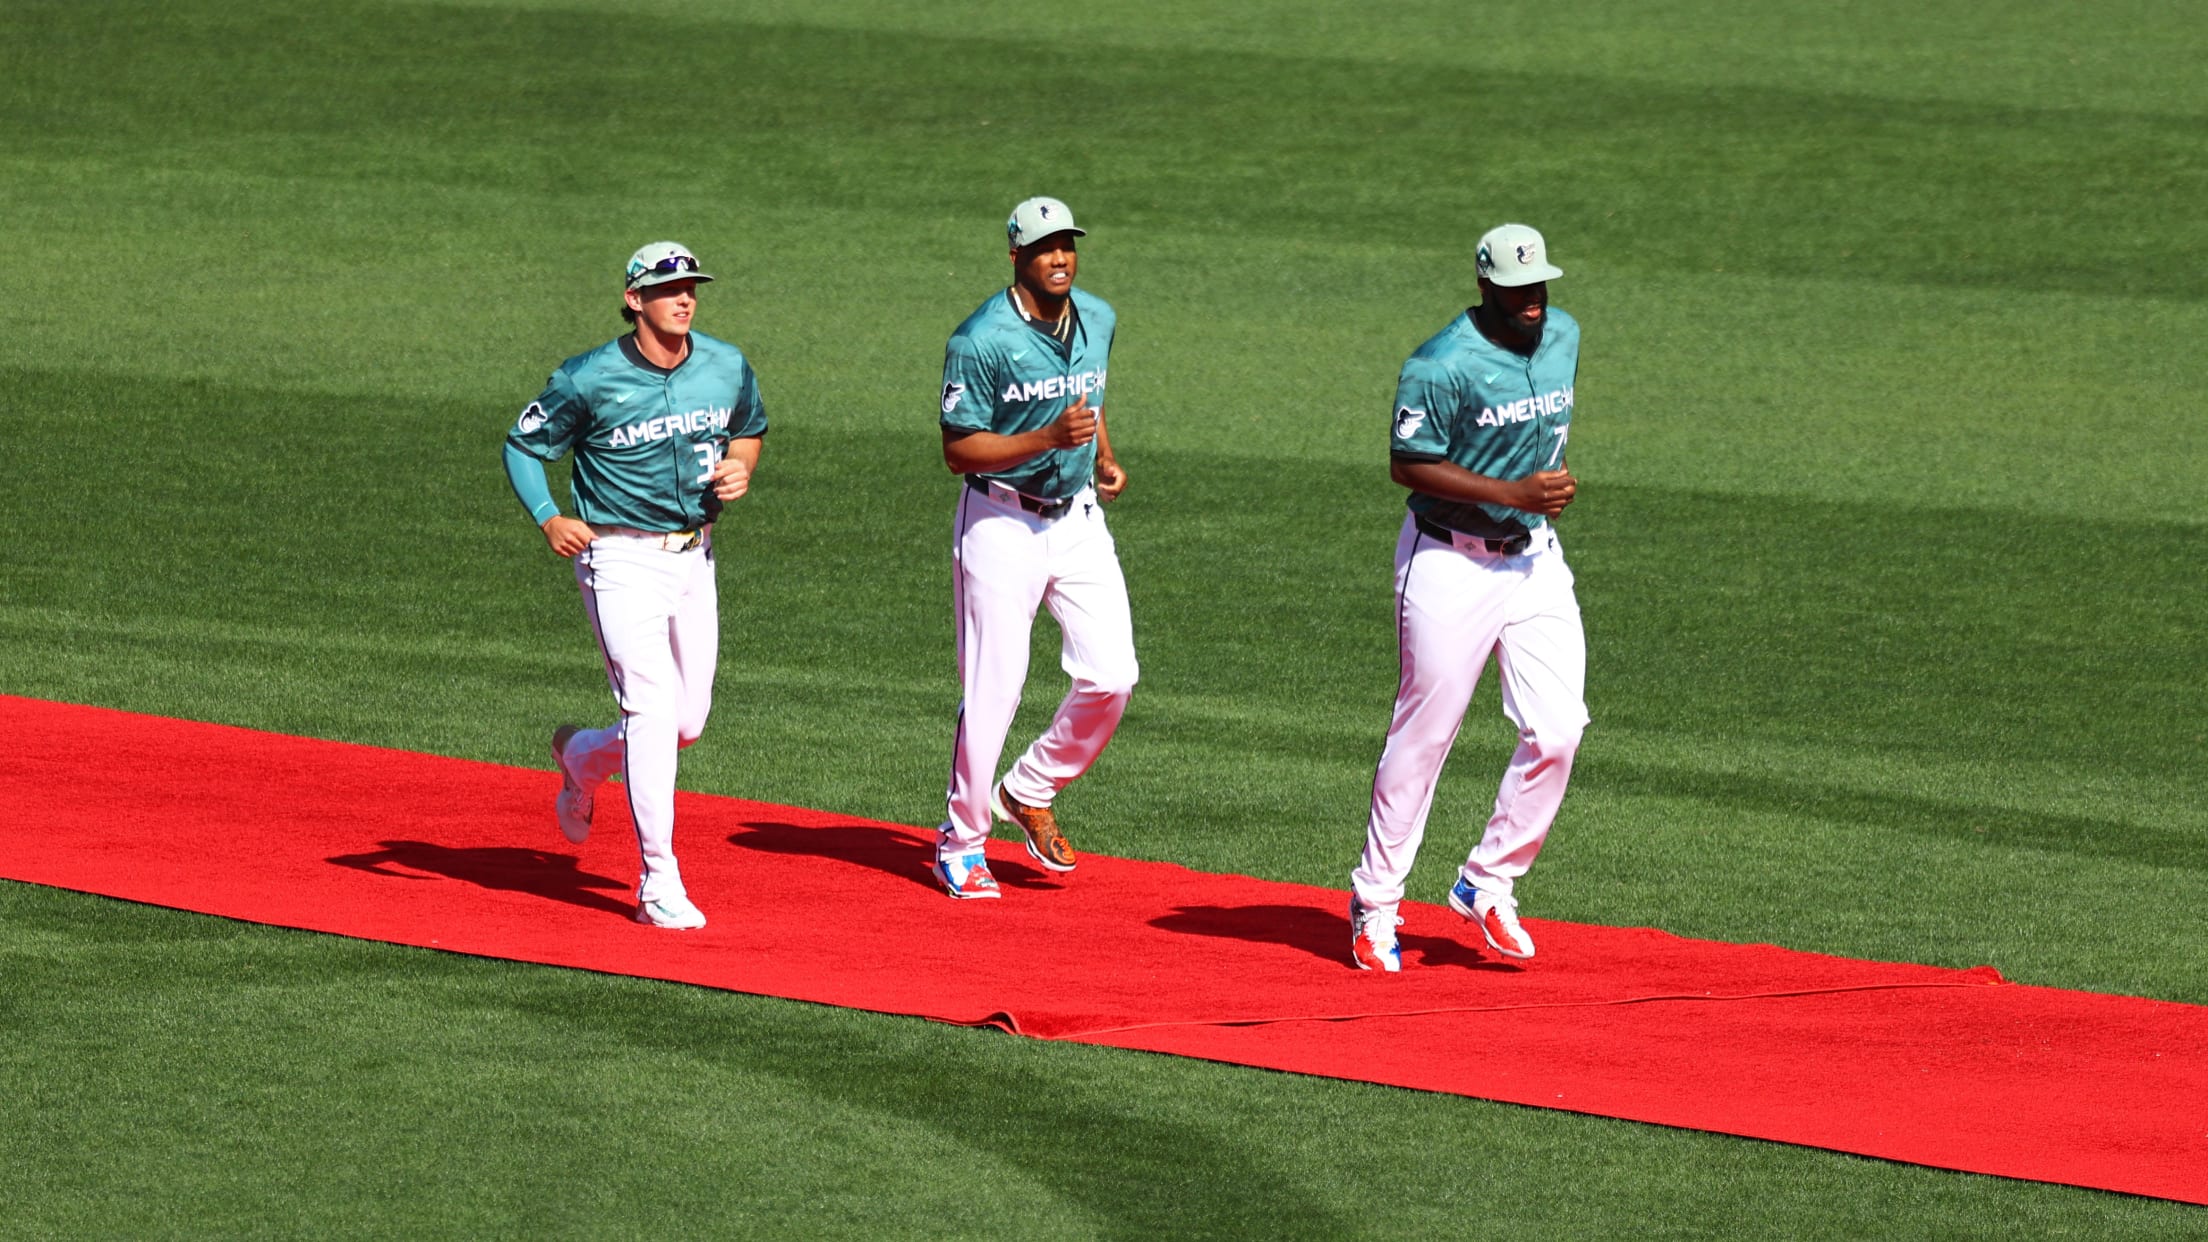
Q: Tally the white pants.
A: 3